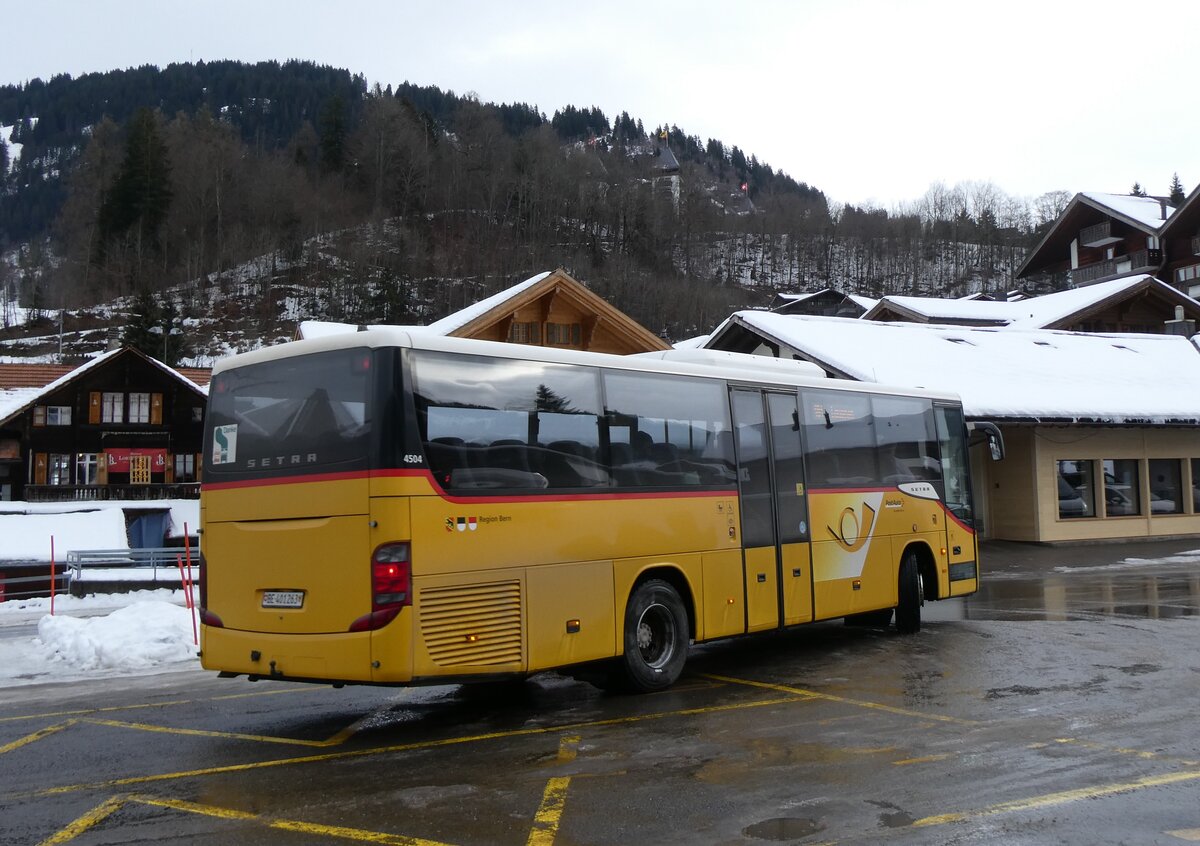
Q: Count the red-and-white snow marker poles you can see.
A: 3